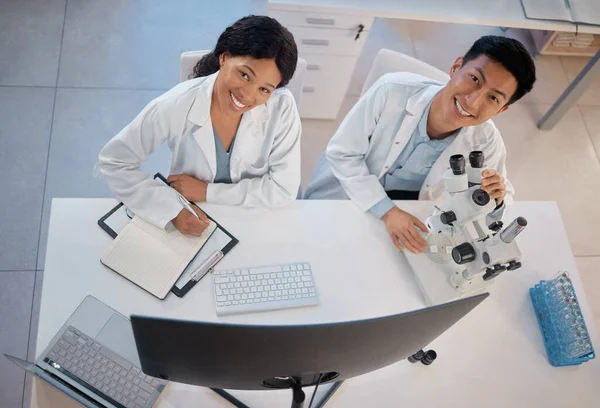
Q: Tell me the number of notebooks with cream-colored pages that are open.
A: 1